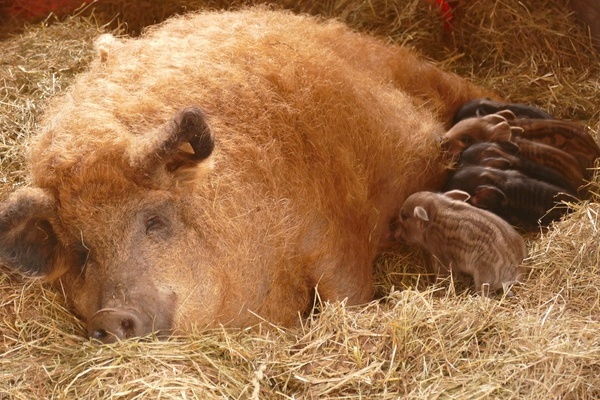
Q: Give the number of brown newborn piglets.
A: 3